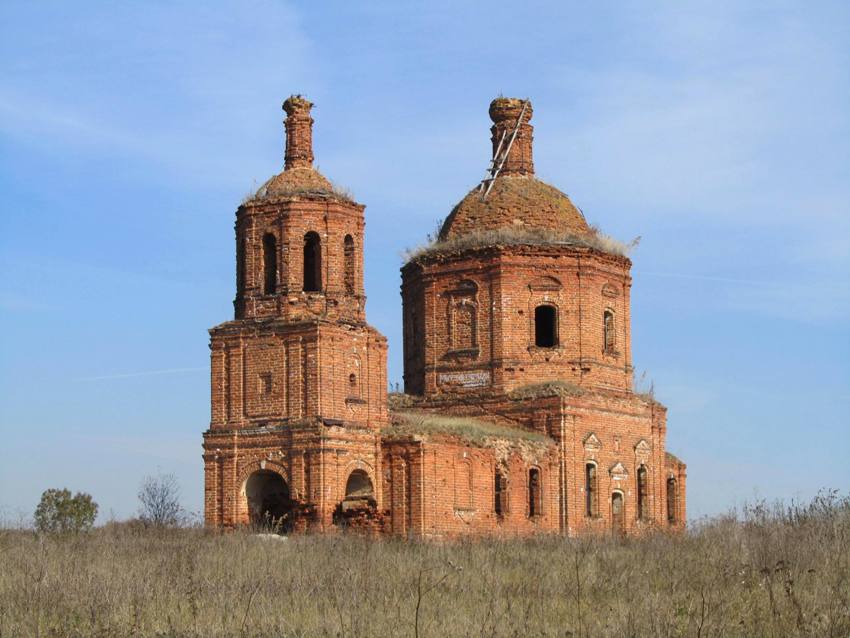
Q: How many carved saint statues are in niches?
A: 0